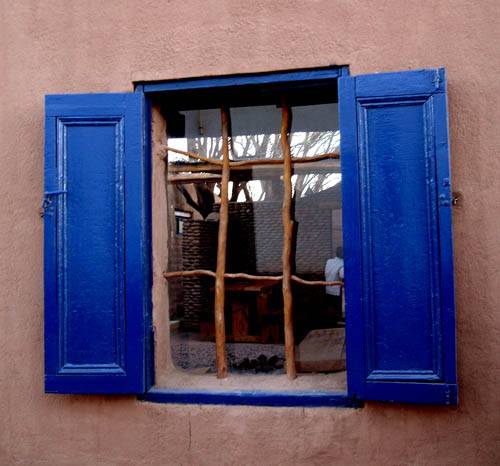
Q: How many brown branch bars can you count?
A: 4